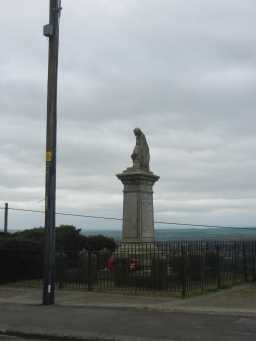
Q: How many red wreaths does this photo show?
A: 2